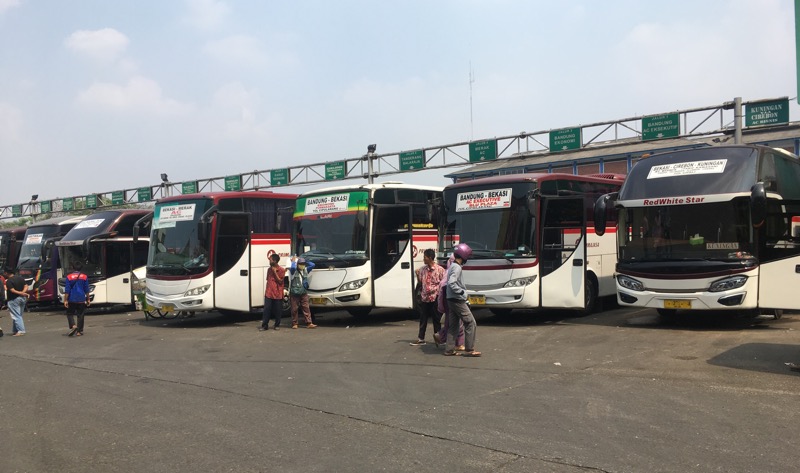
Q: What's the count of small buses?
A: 0